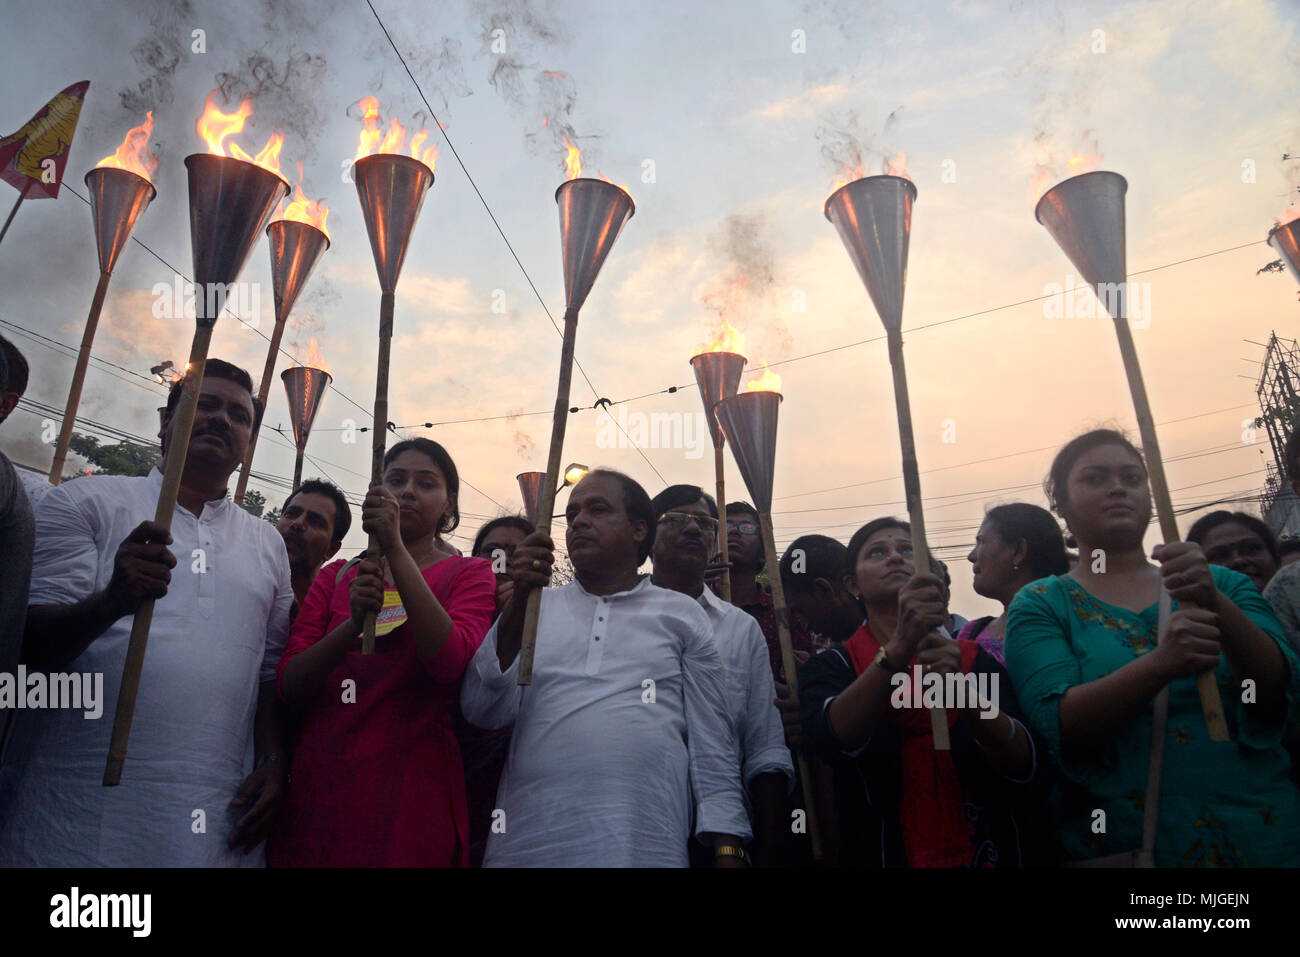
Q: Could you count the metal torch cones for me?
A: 12